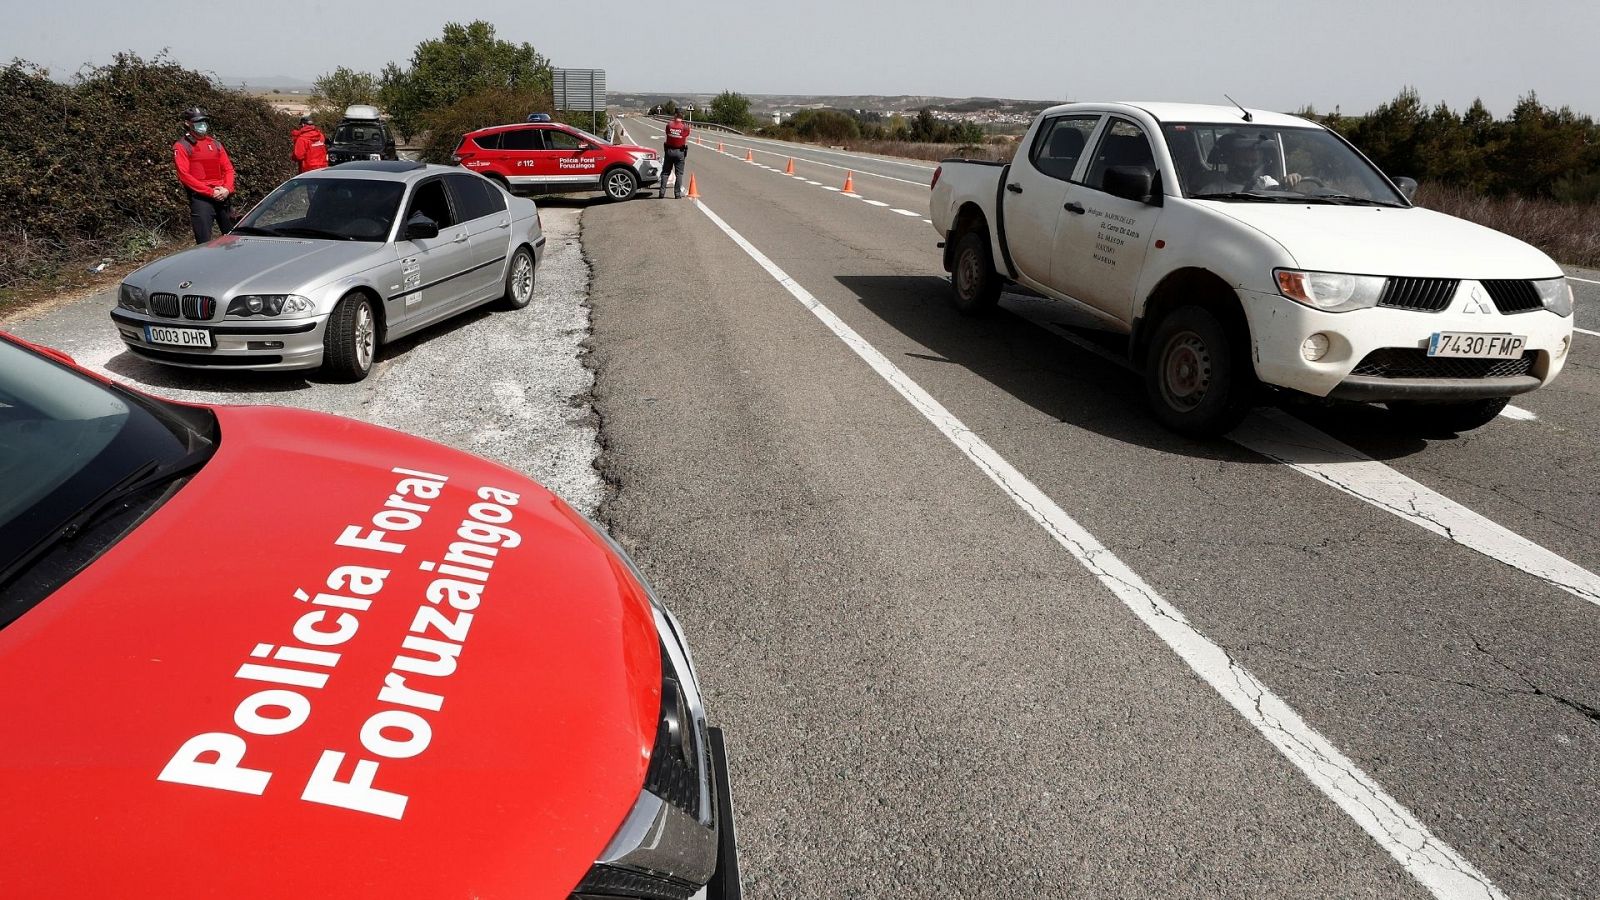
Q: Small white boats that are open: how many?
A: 0